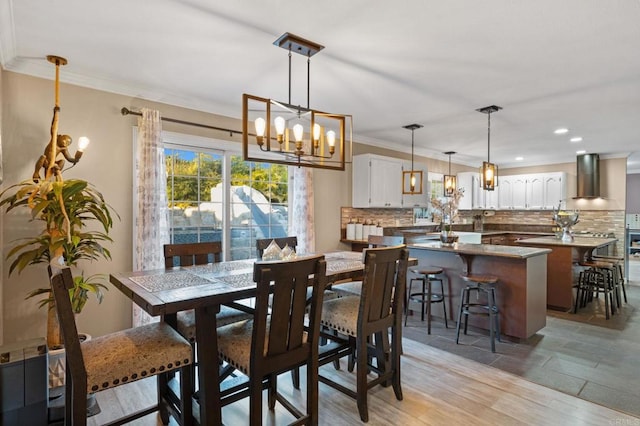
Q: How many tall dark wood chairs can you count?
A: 6